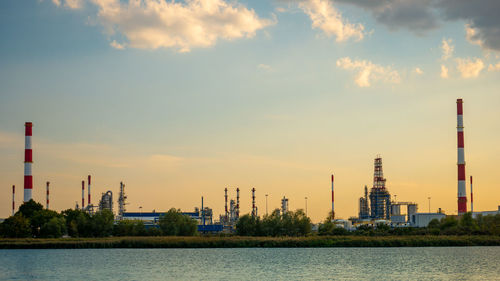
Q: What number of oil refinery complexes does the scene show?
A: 1